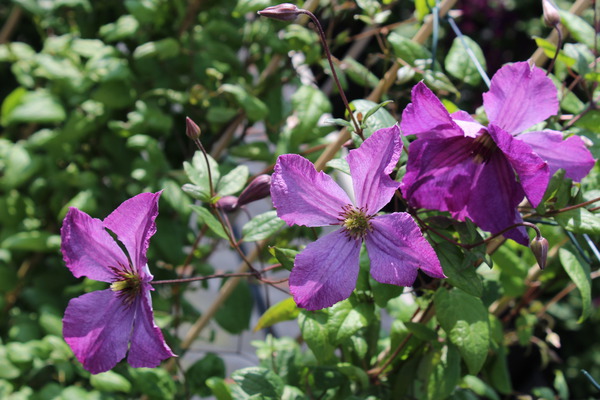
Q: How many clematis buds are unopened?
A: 6